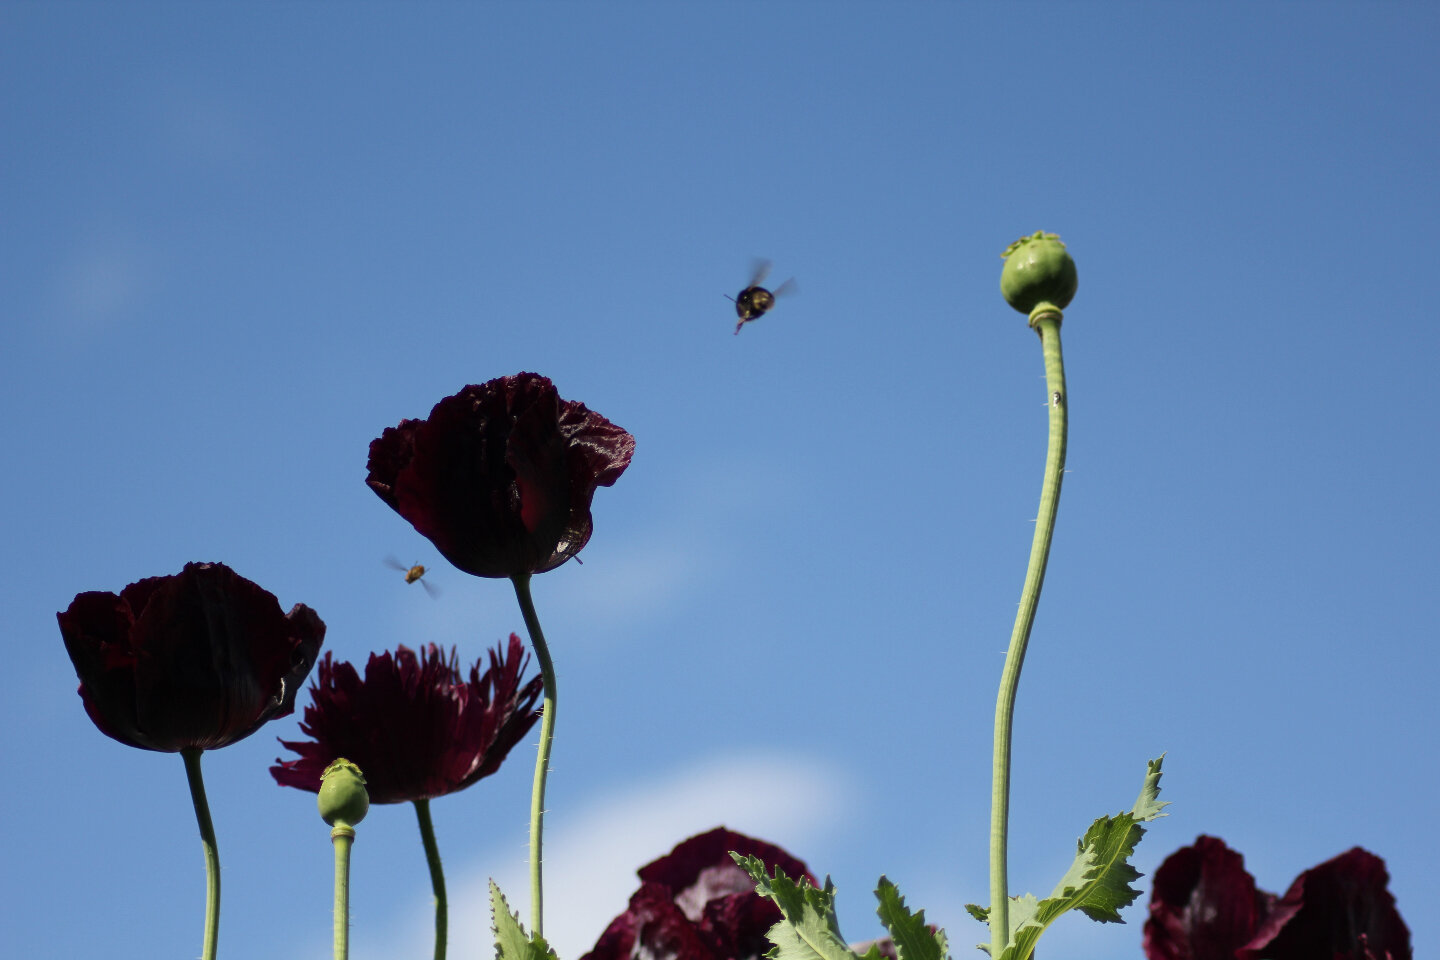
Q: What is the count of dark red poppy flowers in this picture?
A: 5